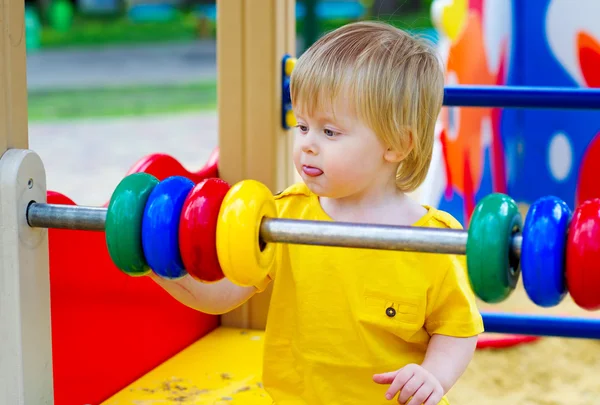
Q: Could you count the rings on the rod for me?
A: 7